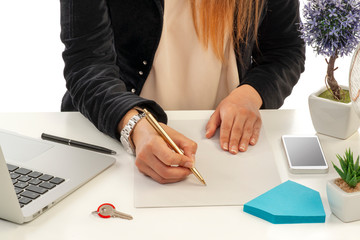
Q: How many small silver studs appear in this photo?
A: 3